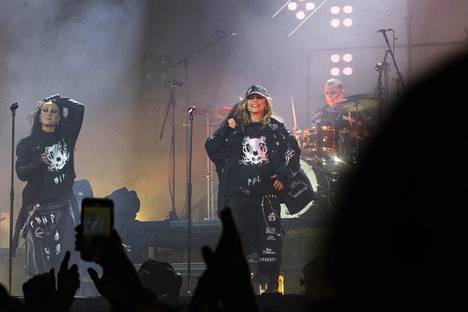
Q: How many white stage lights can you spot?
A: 11